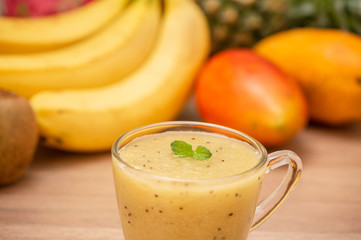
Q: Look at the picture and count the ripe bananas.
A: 3